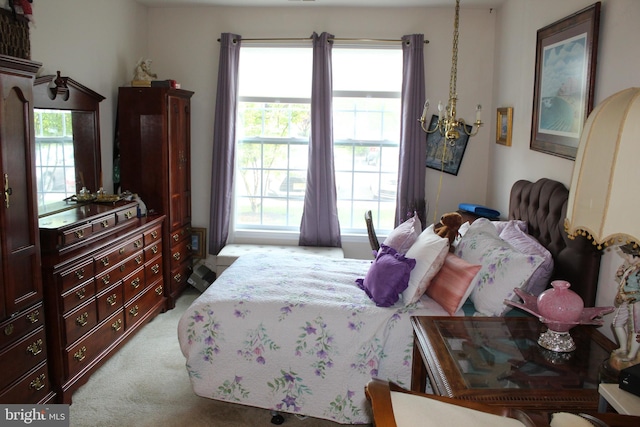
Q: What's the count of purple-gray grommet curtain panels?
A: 3